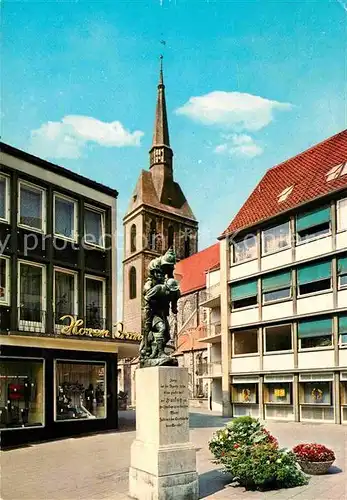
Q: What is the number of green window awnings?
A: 7